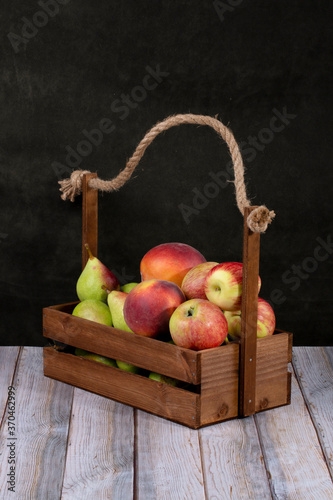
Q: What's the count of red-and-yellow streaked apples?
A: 4